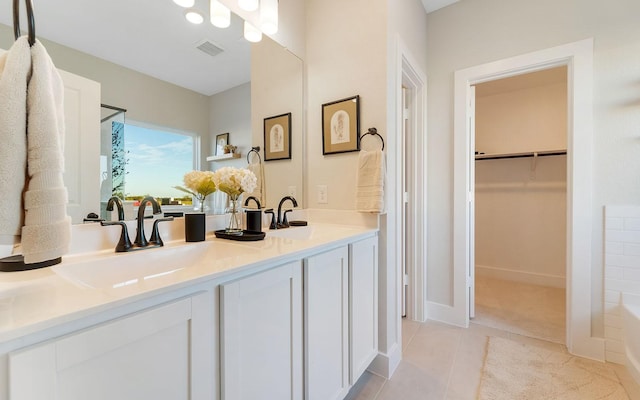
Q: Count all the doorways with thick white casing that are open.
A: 2